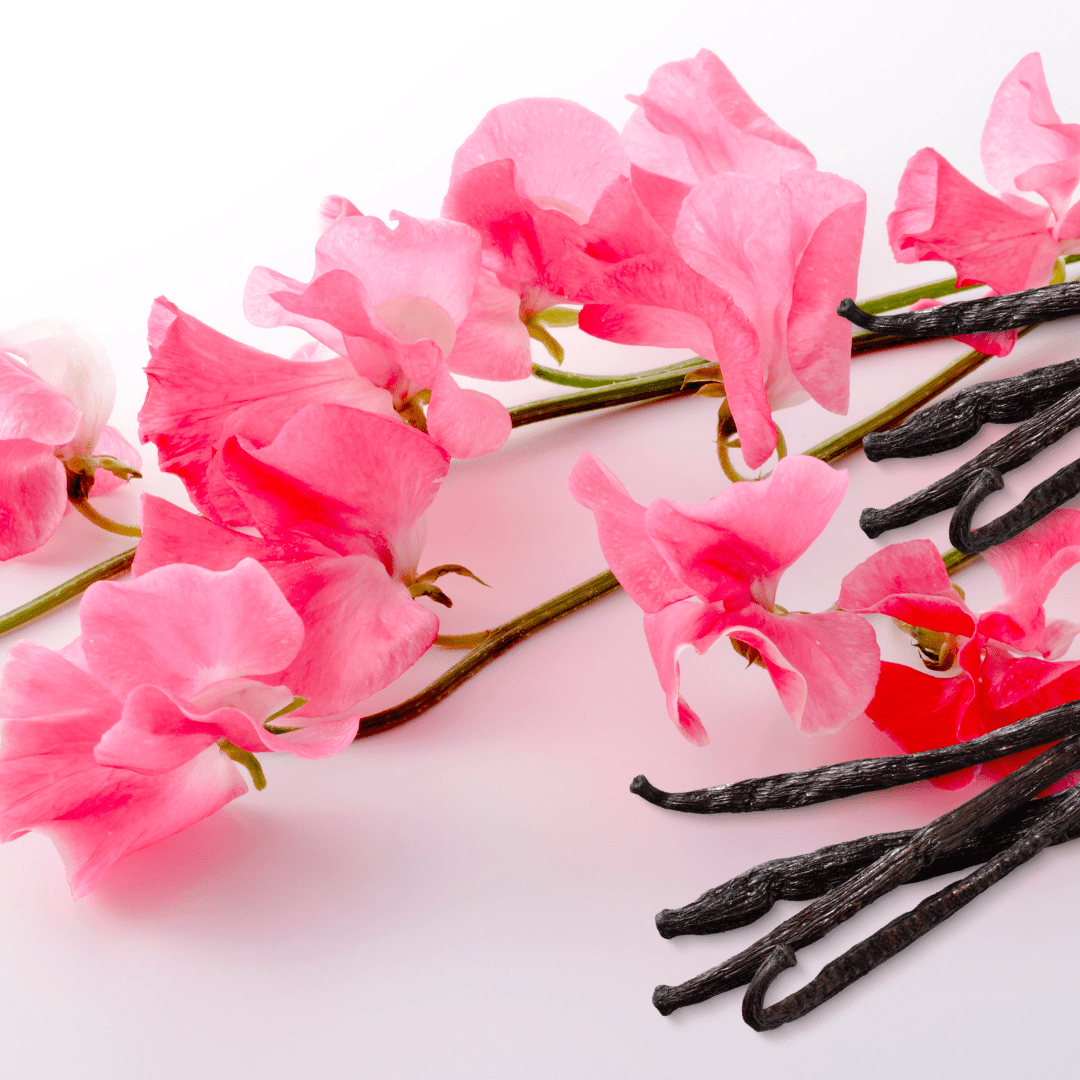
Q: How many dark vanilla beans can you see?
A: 8